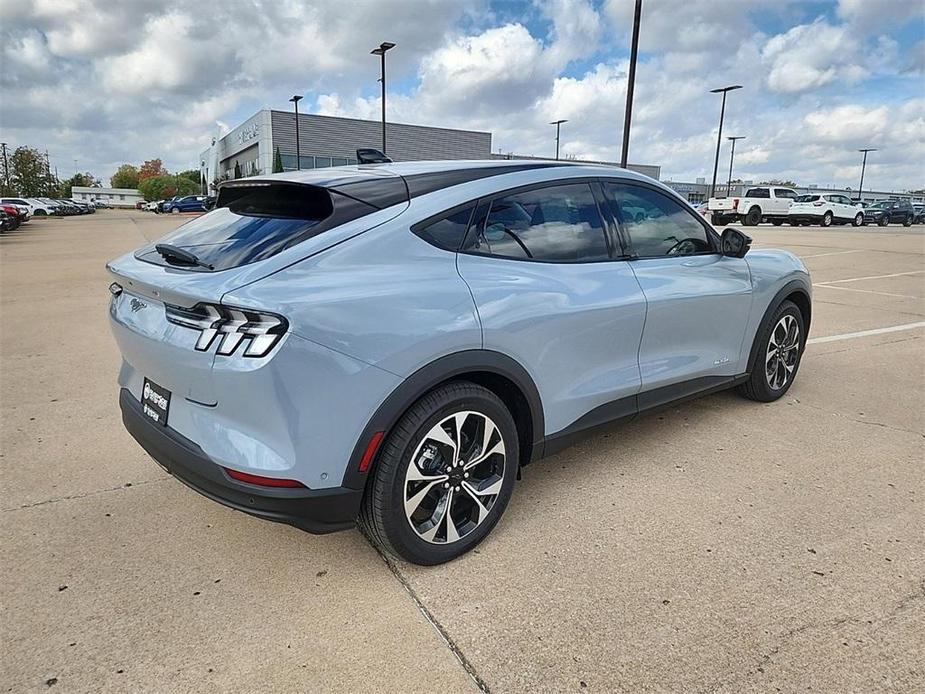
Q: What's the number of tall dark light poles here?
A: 7